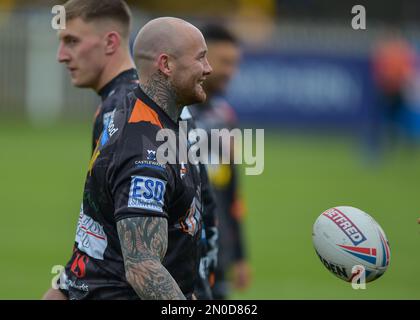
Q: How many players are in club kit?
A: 3